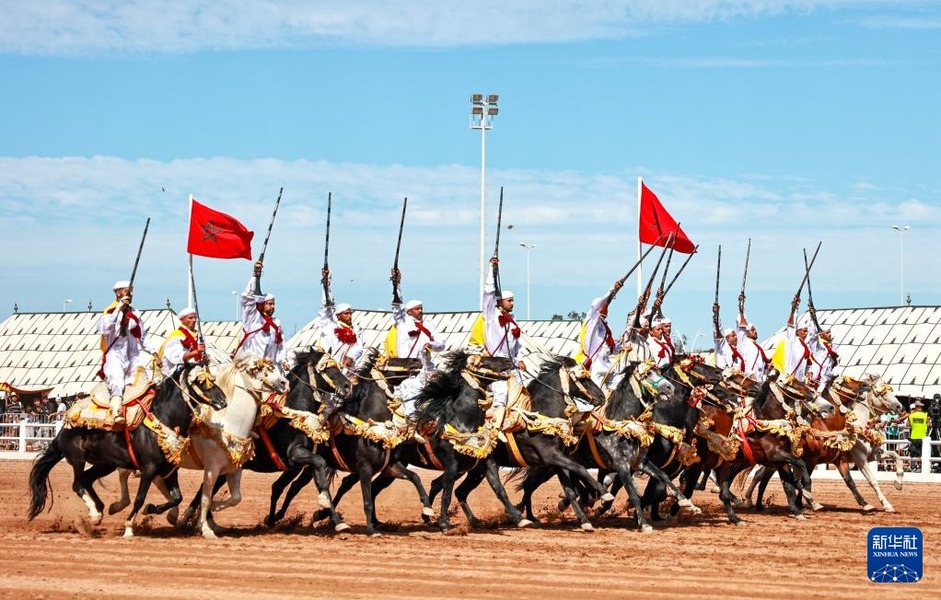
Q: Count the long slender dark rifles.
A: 14